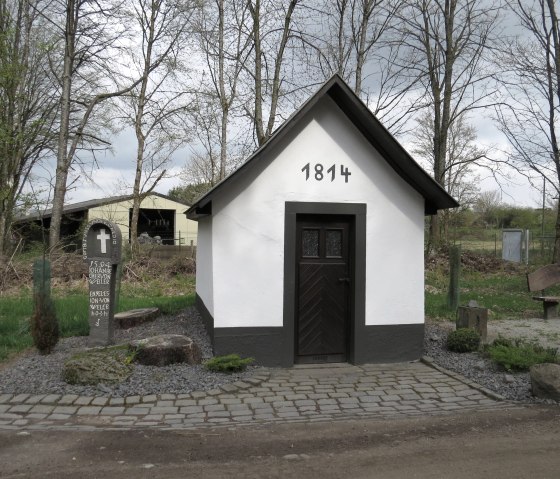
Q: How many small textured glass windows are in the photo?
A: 2